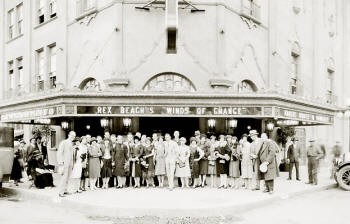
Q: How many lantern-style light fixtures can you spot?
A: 6